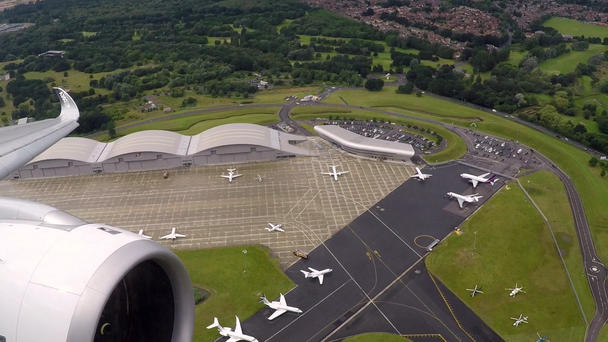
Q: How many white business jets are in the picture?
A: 11